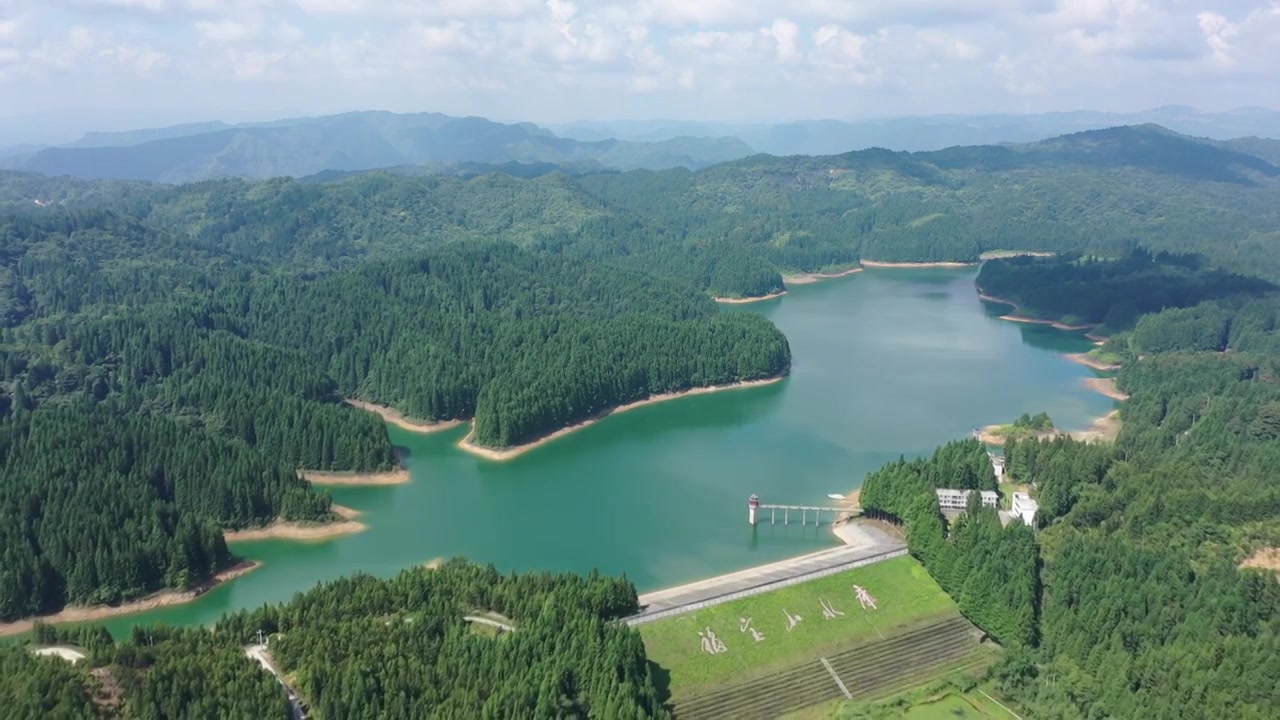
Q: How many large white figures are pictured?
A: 5